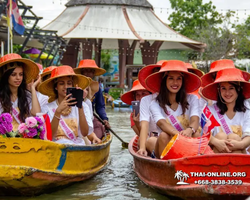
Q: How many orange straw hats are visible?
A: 10